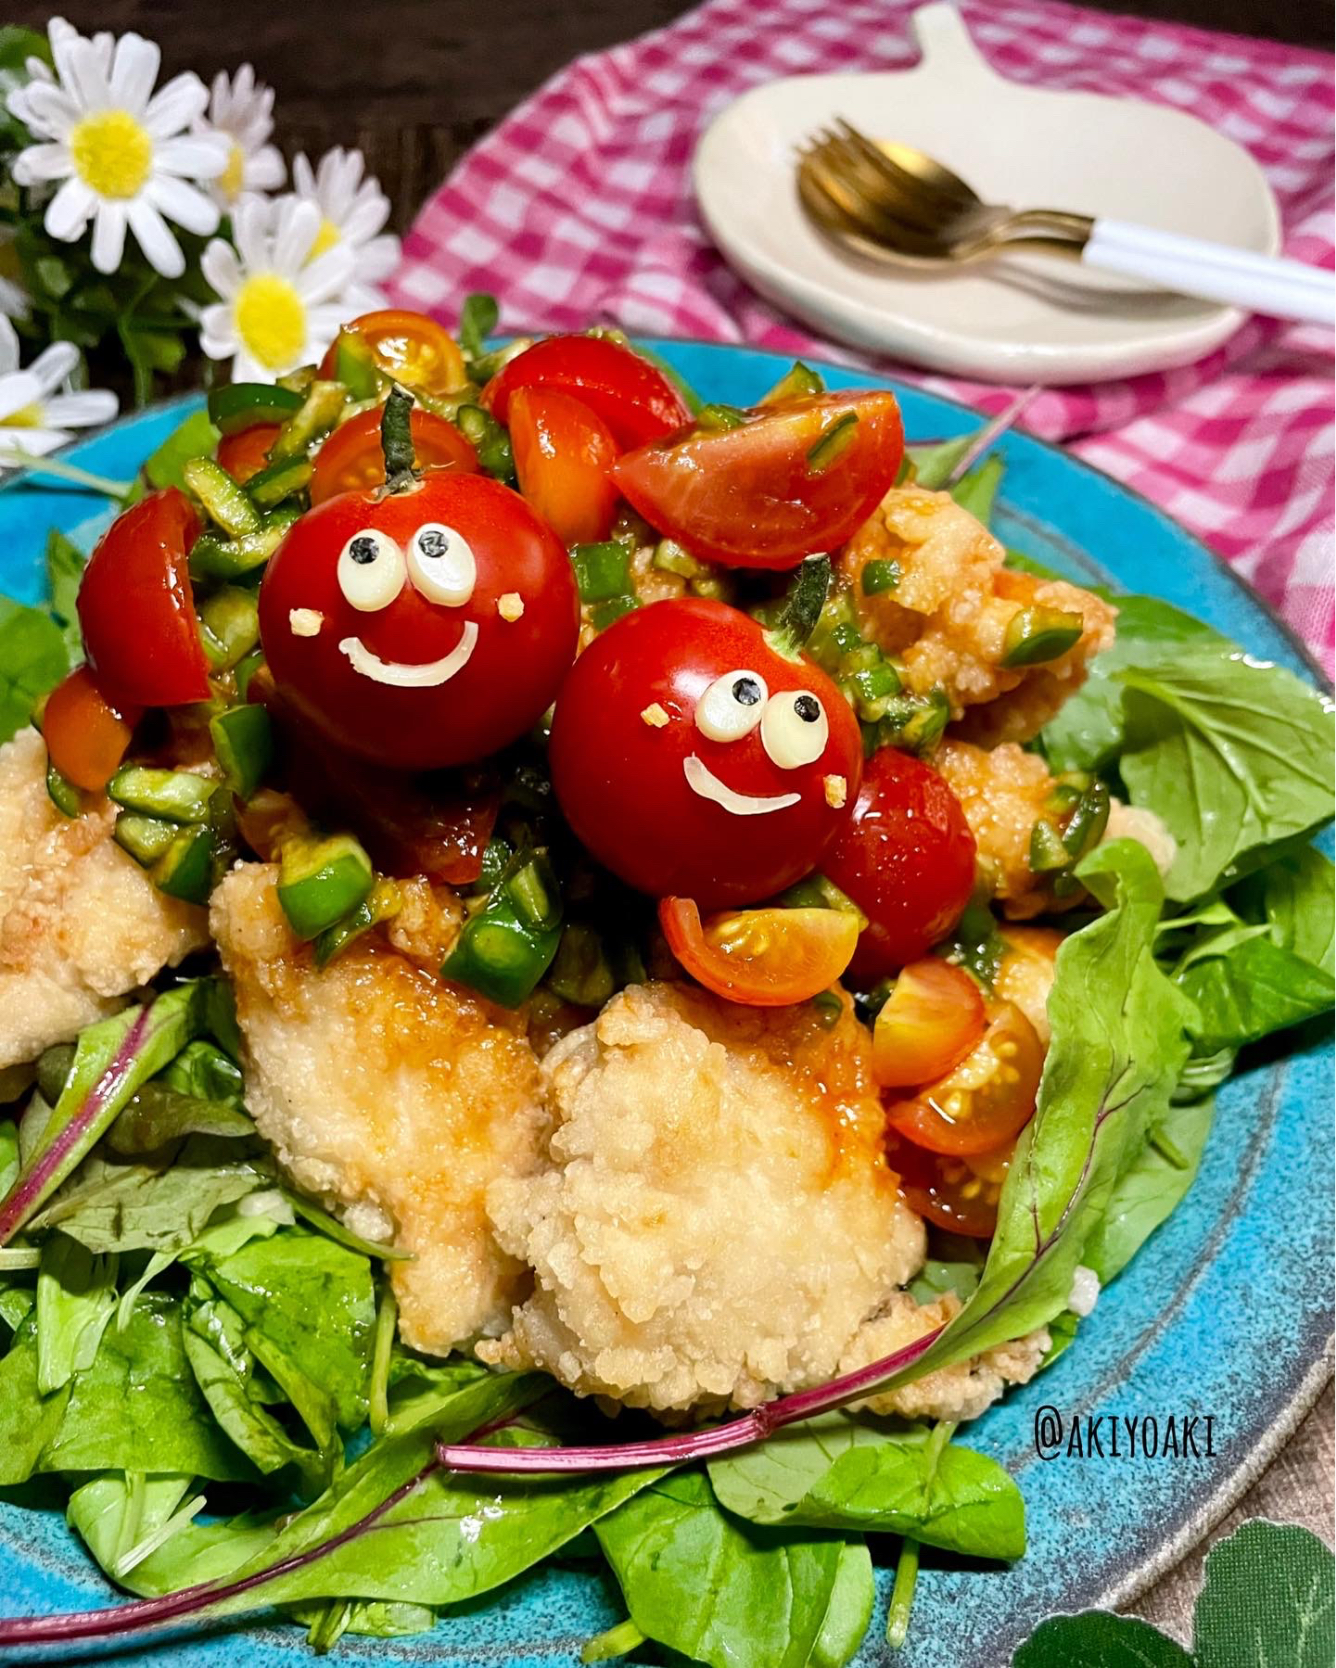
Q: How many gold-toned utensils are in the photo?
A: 2